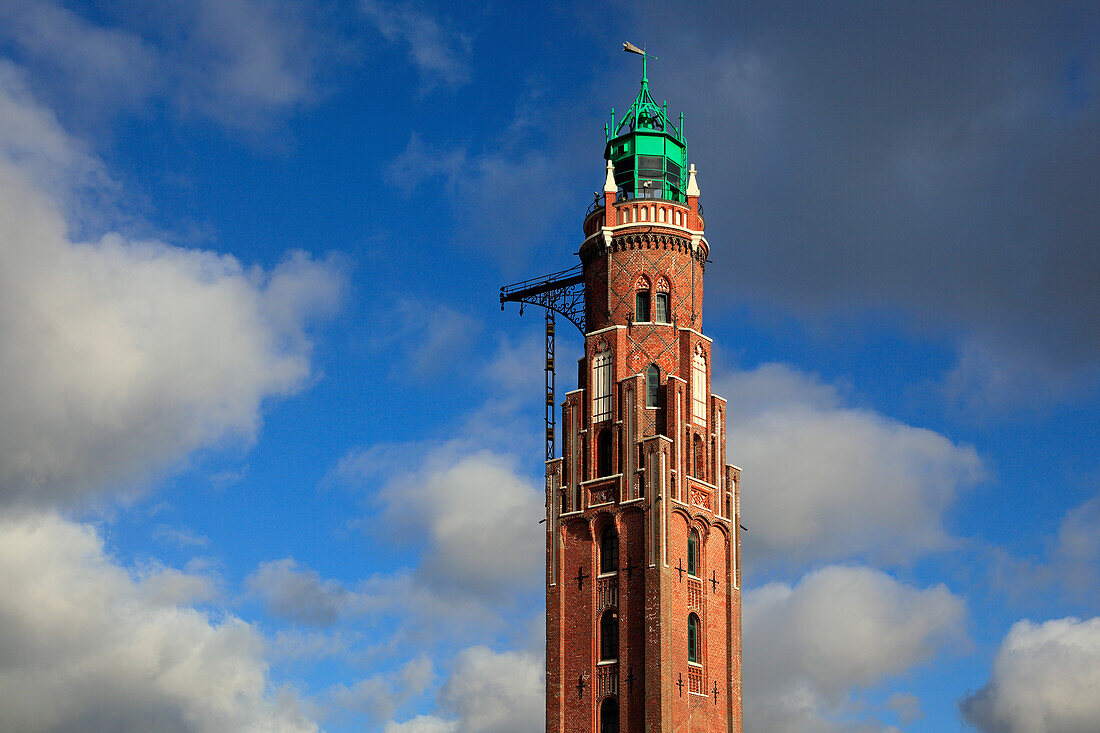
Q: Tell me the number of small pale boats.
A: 0